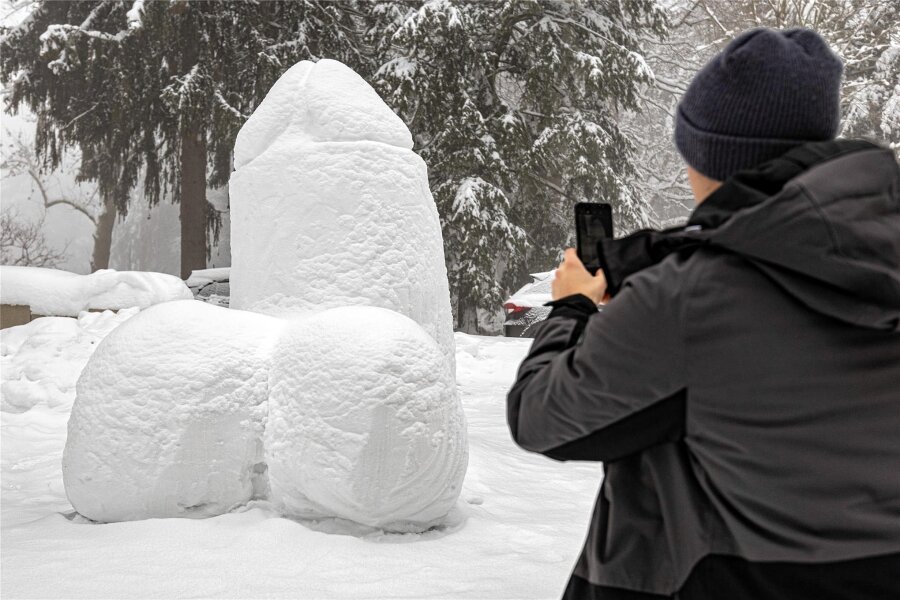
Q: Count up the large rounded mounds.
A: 2